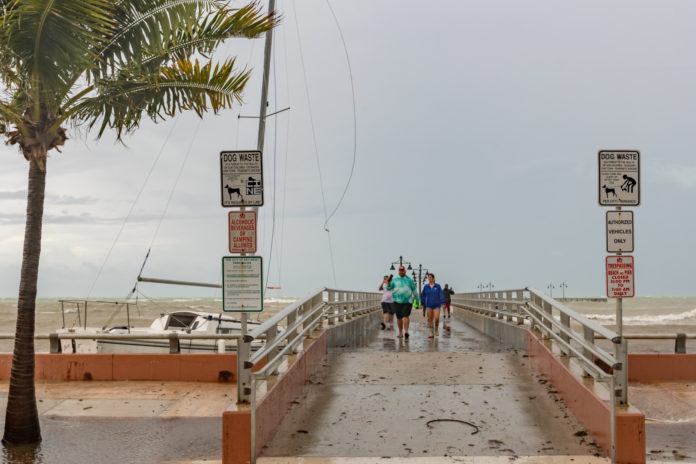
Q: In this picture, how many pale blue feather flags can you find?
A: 0